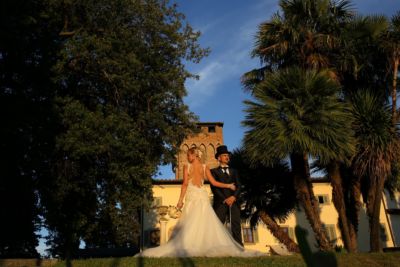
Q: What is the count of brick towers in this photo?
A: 1